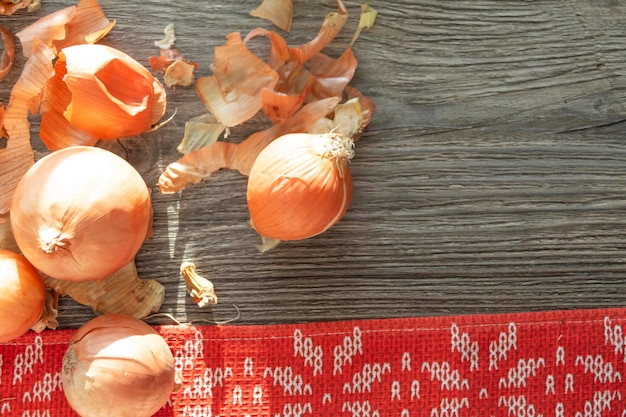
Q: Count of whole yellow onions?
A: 4